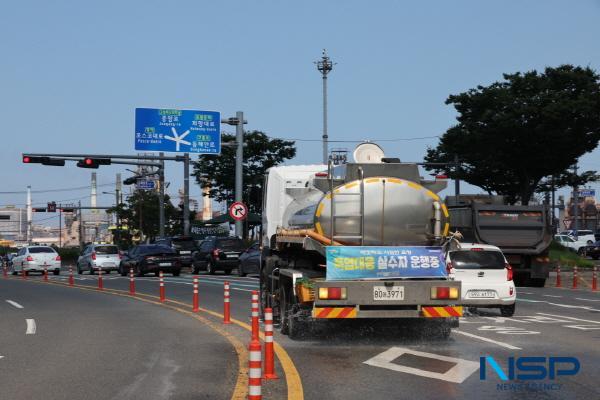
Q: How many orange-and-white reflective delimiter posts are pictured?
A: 15